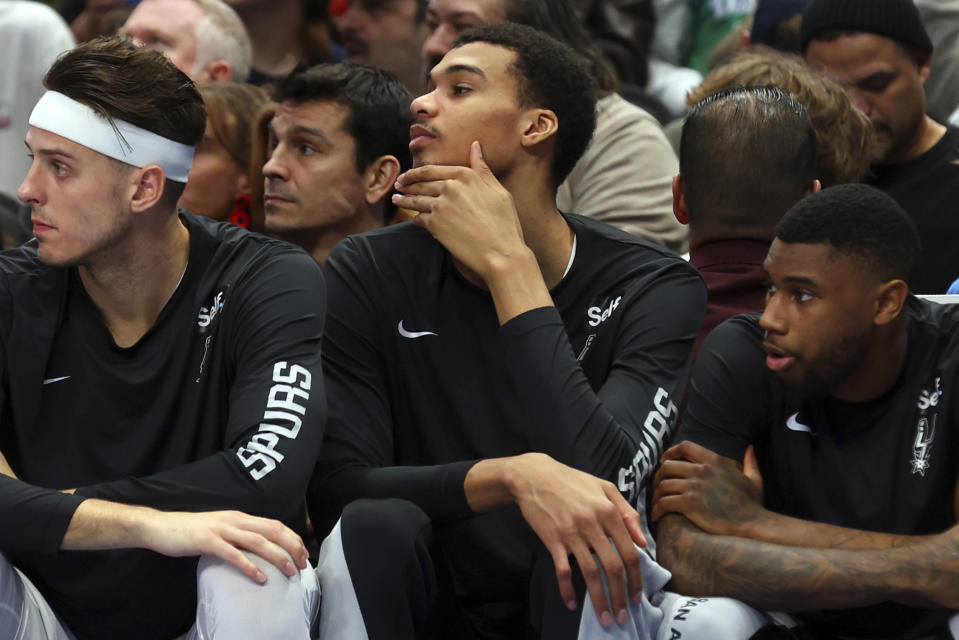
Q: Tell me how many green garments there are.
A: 1